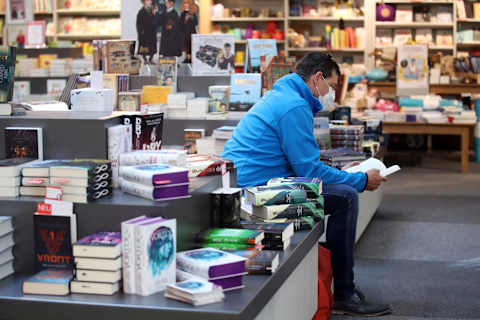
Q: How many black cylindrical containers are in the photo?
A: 0